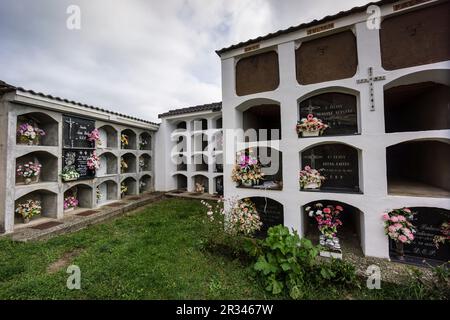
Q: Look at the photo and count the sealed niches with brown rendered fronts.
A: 3